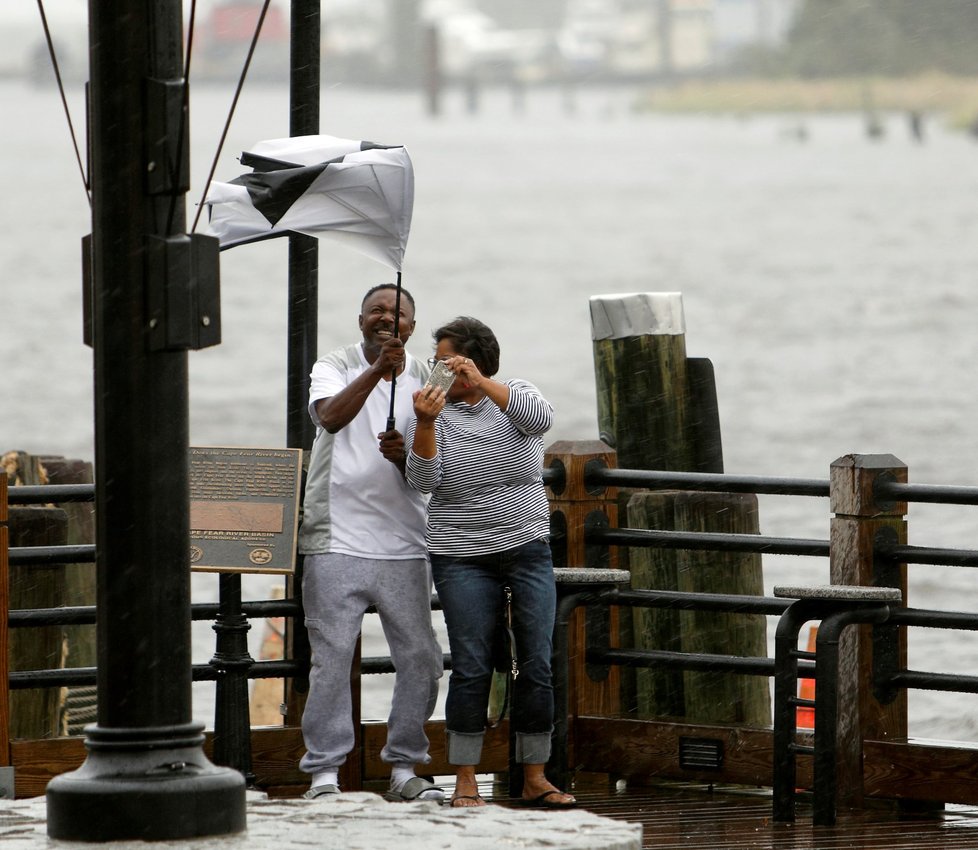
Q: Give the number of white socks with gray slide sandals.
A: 2